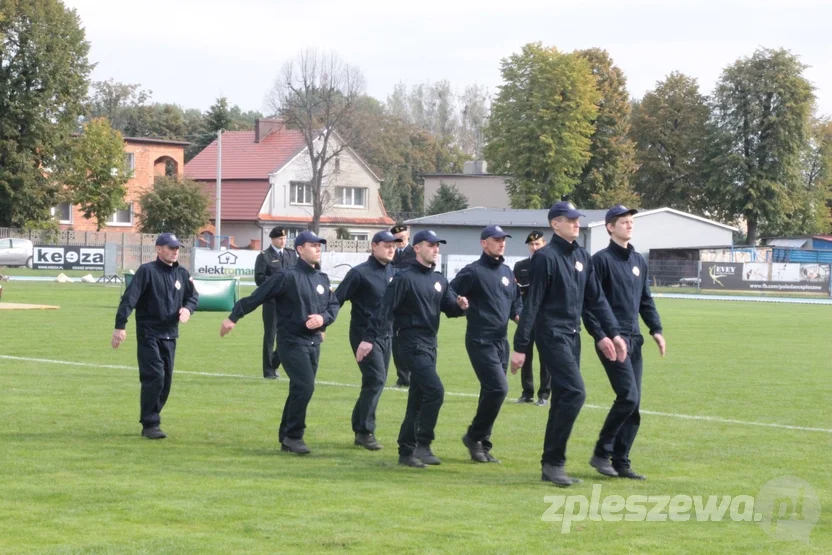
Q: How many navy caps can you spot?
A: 7